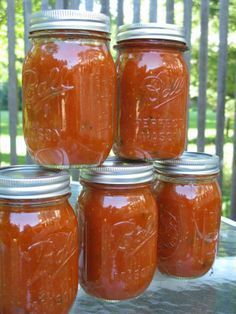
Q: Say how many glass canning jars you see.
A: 5